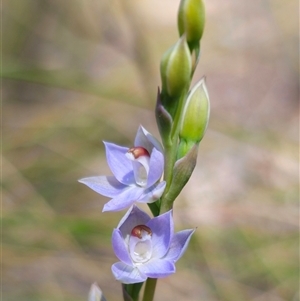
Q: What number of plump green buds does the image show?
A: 3